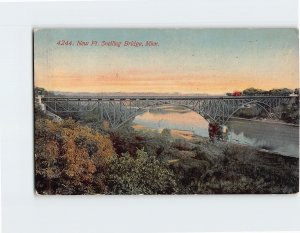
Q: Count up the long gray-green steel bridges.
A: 1